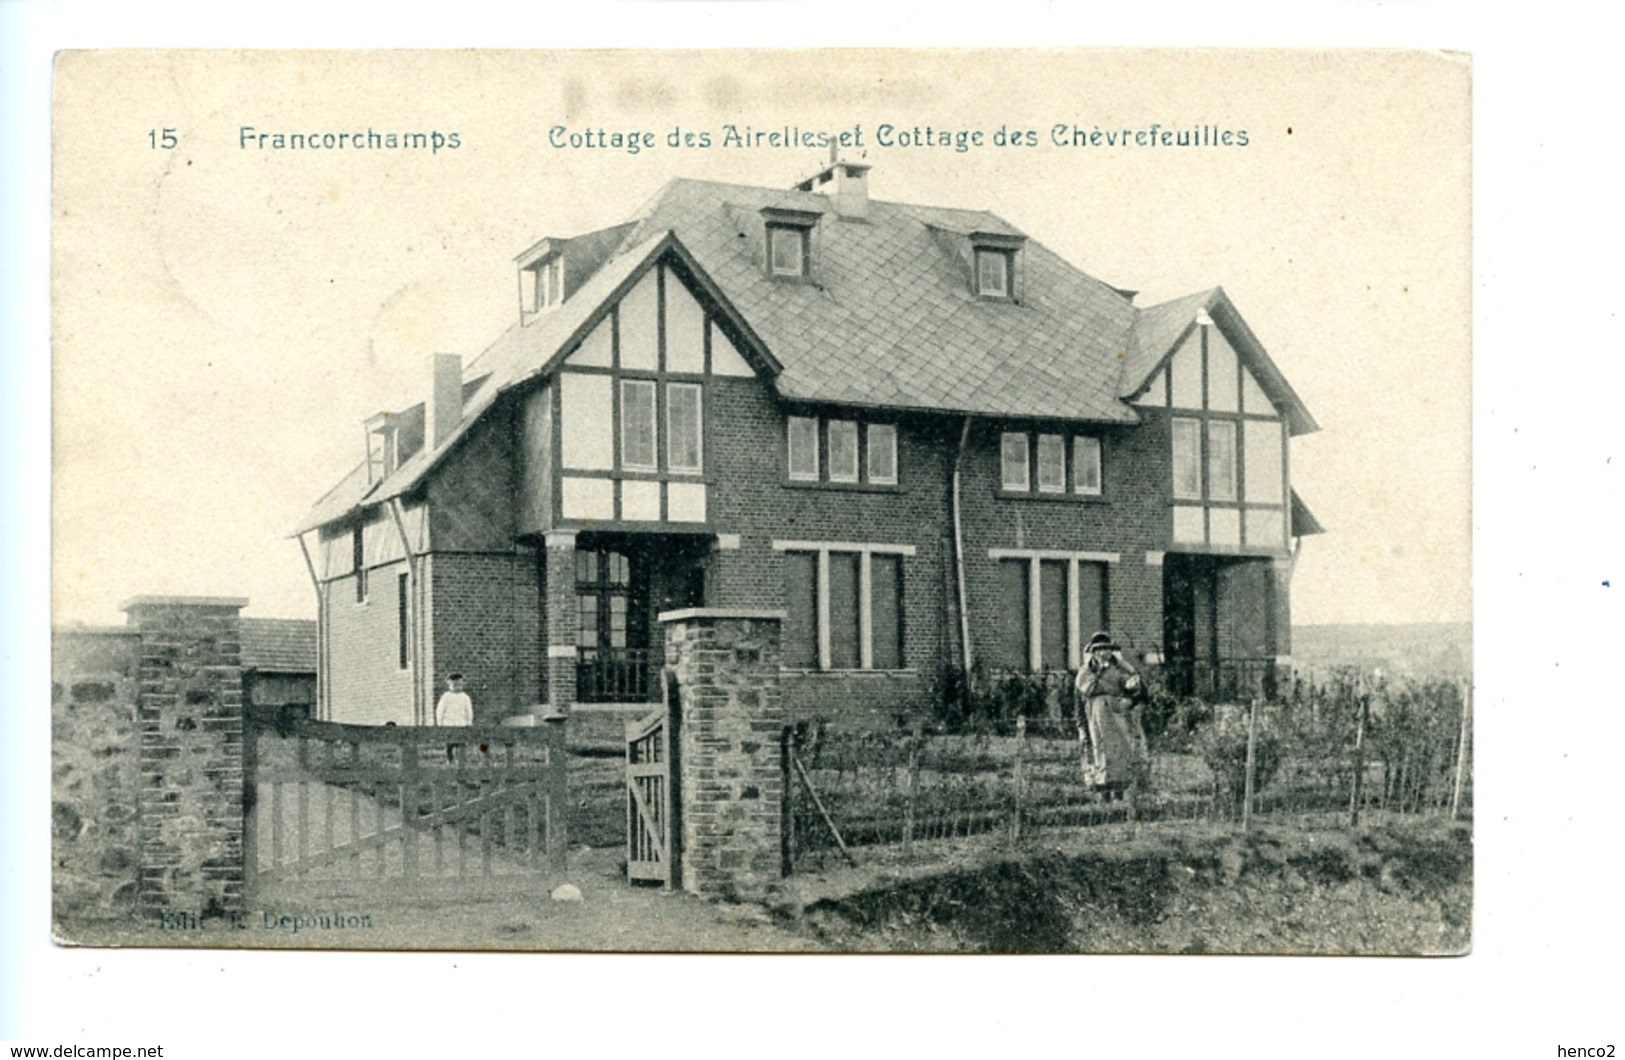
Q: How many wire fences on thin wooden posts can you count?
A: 1